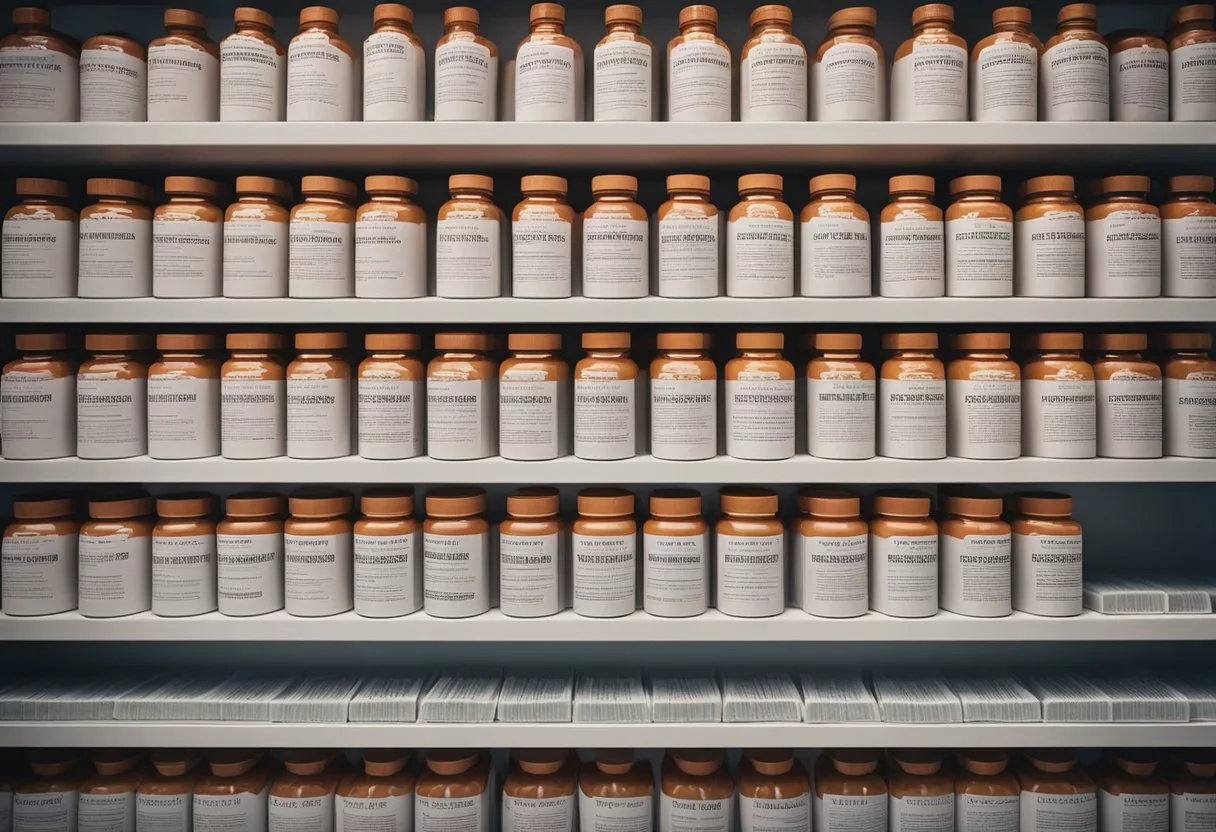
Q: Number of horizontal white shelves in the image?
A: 5